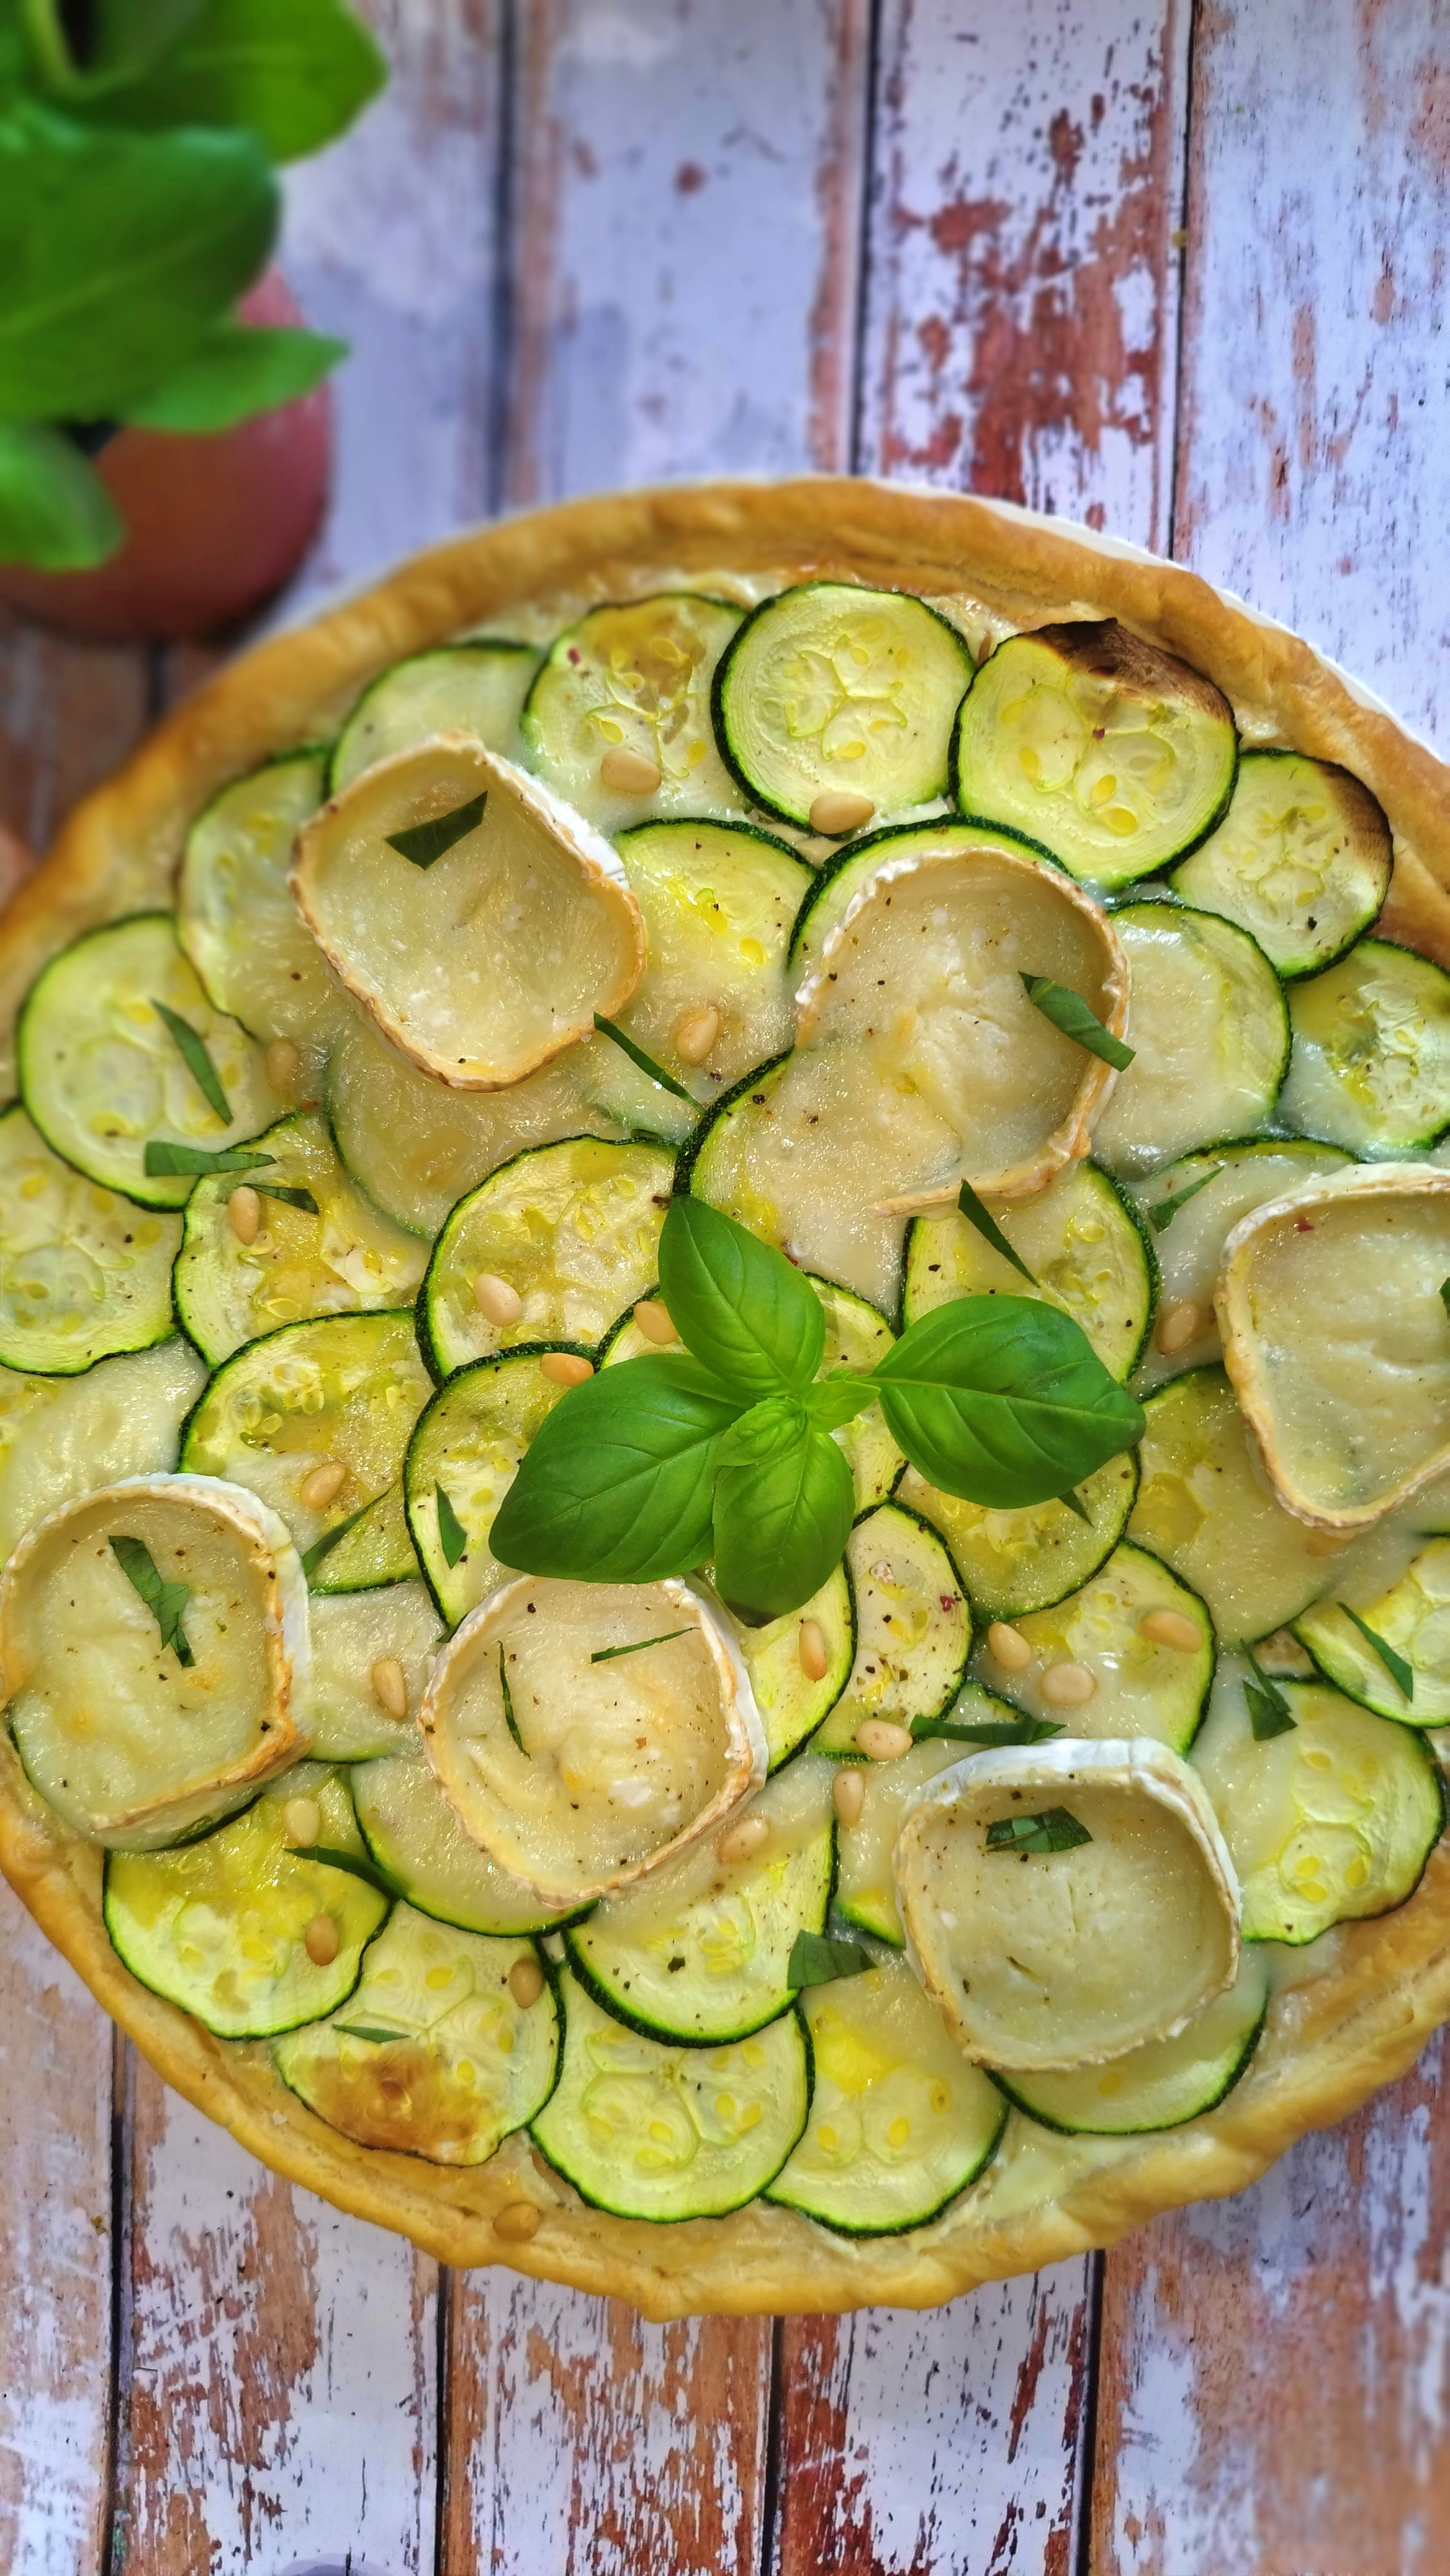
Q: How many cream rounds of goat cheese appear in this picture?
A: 6